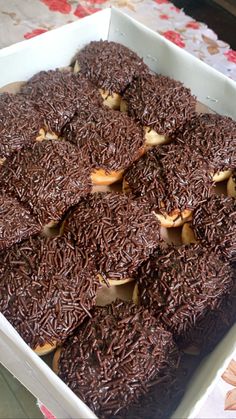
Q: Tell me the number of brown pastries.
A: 14